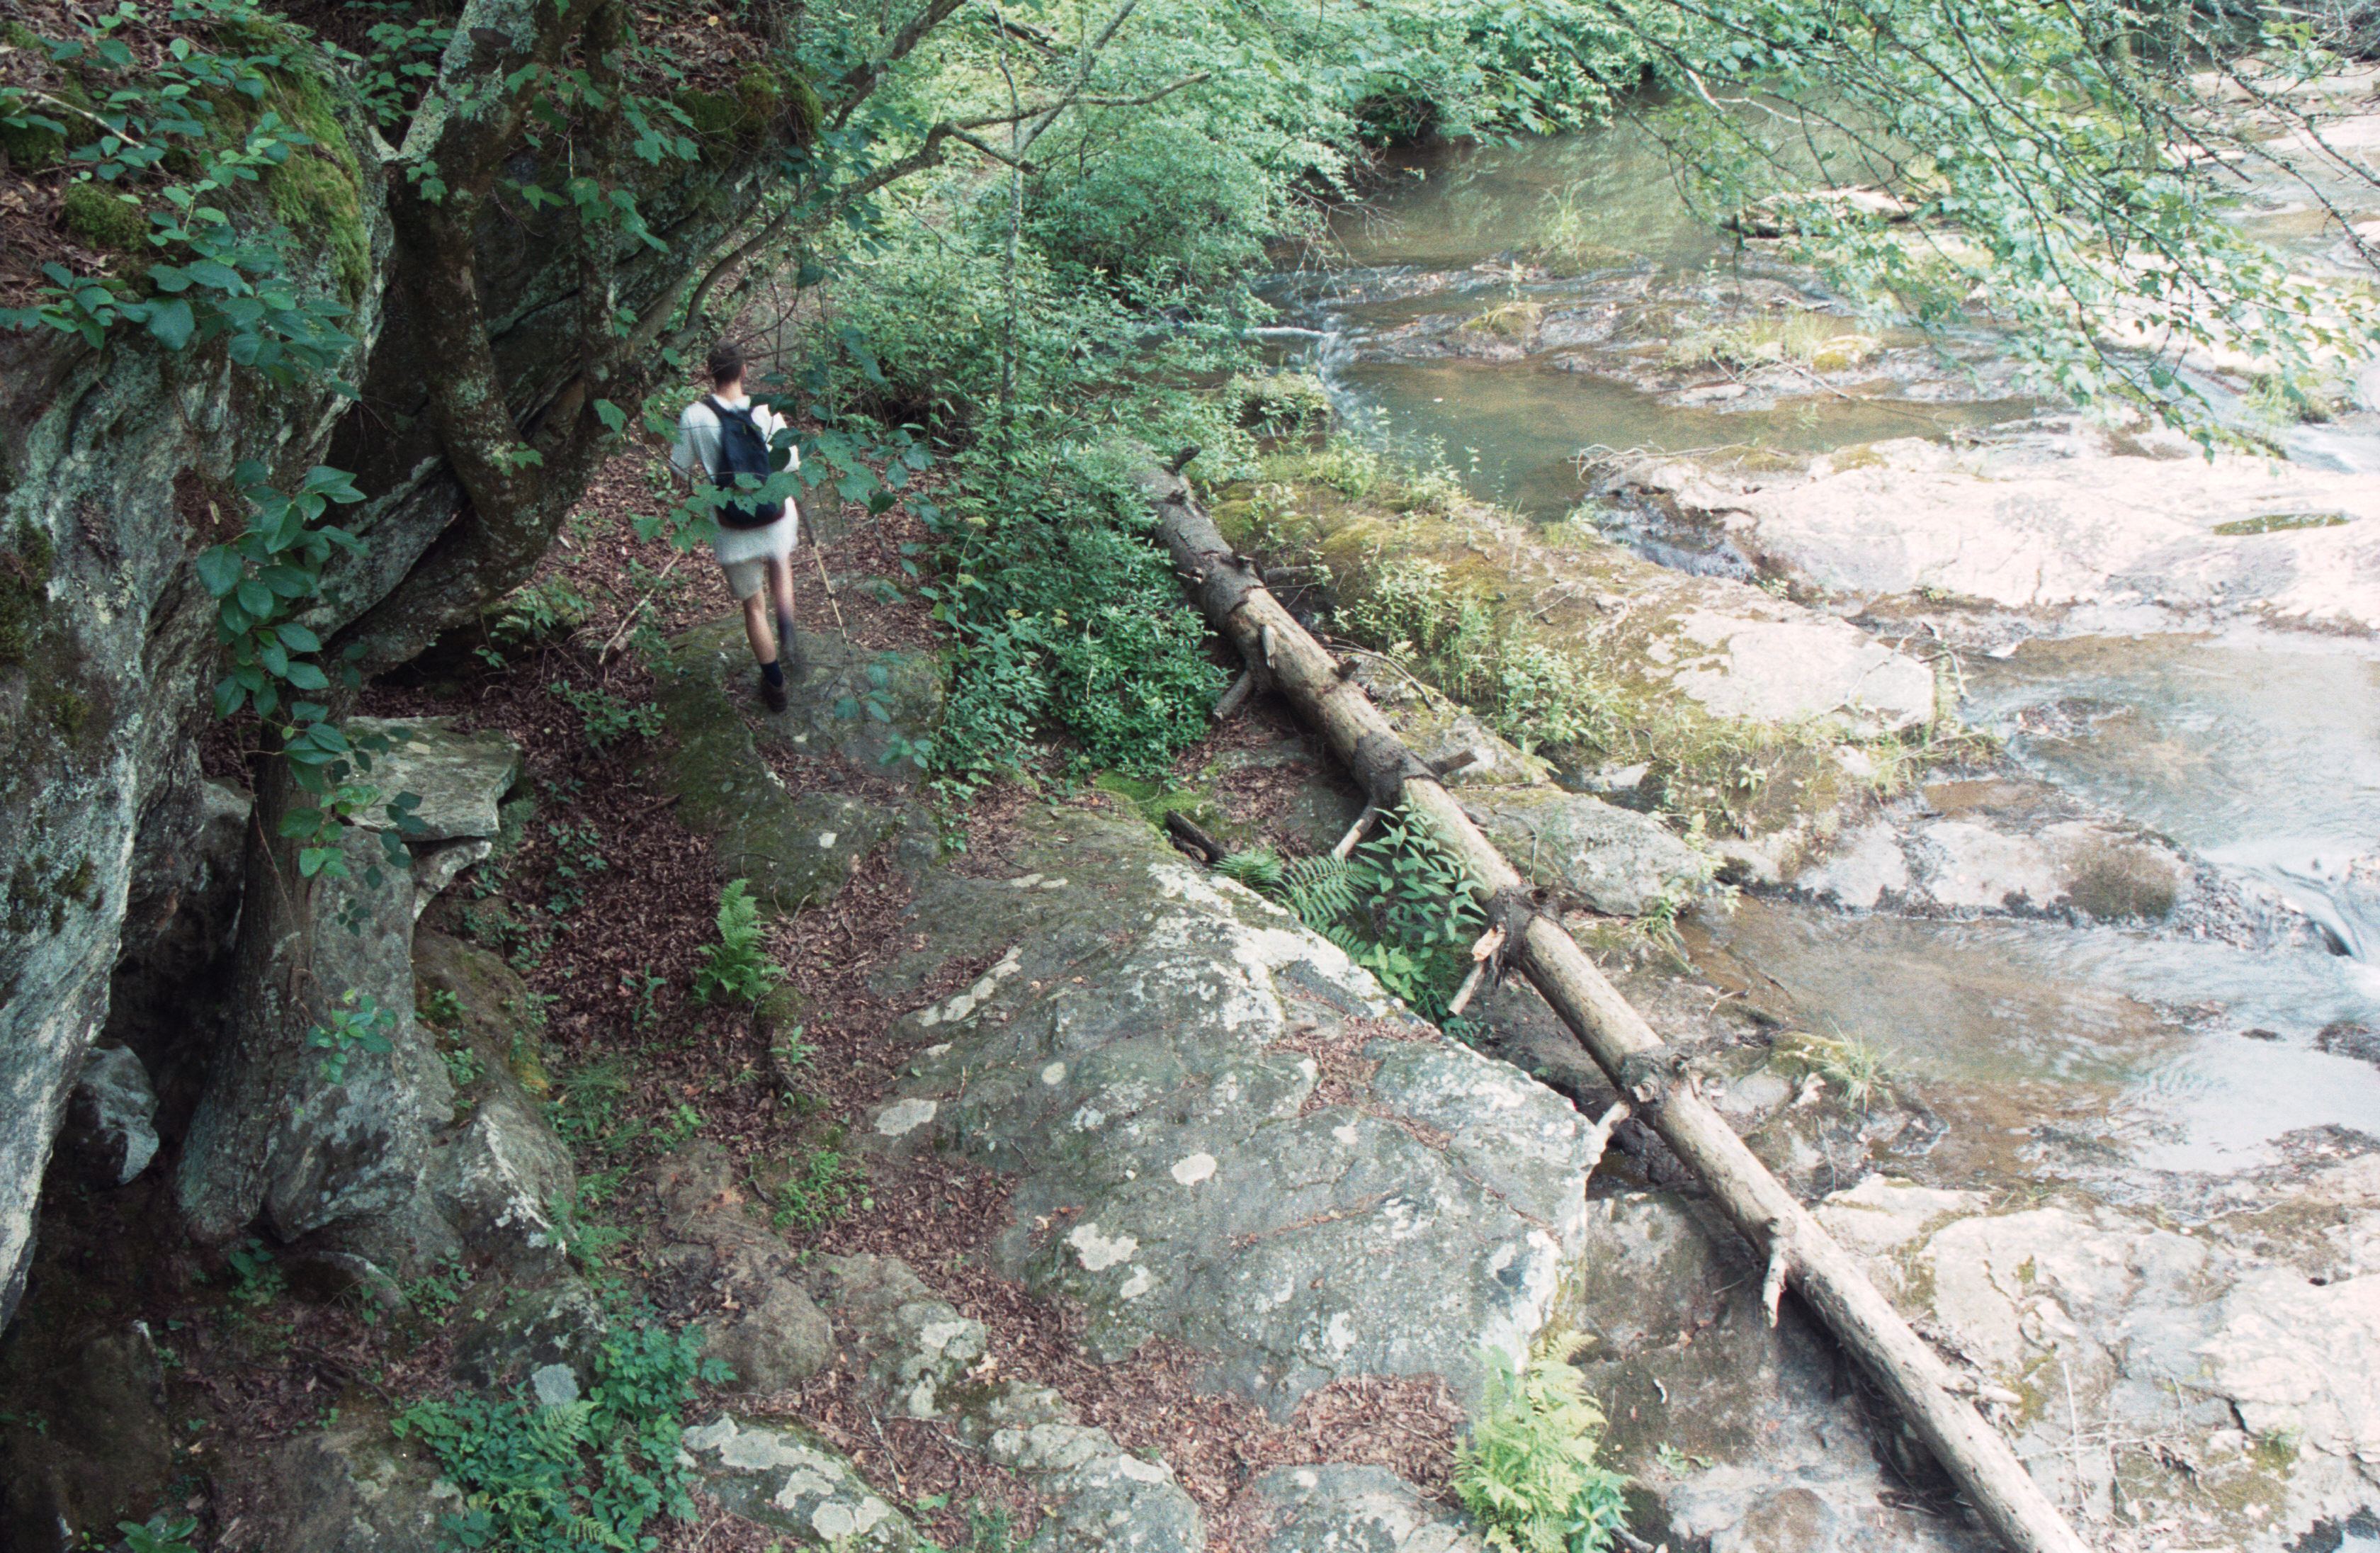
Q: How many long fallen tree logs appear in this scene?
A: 1